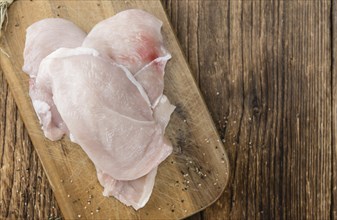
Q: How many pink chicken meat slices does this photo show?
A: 3